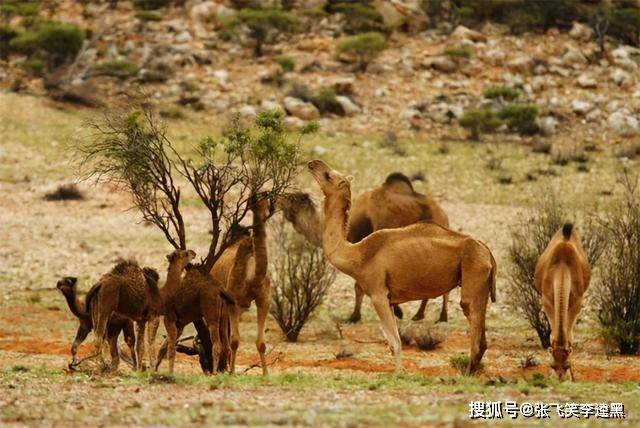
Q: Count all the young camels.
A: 3